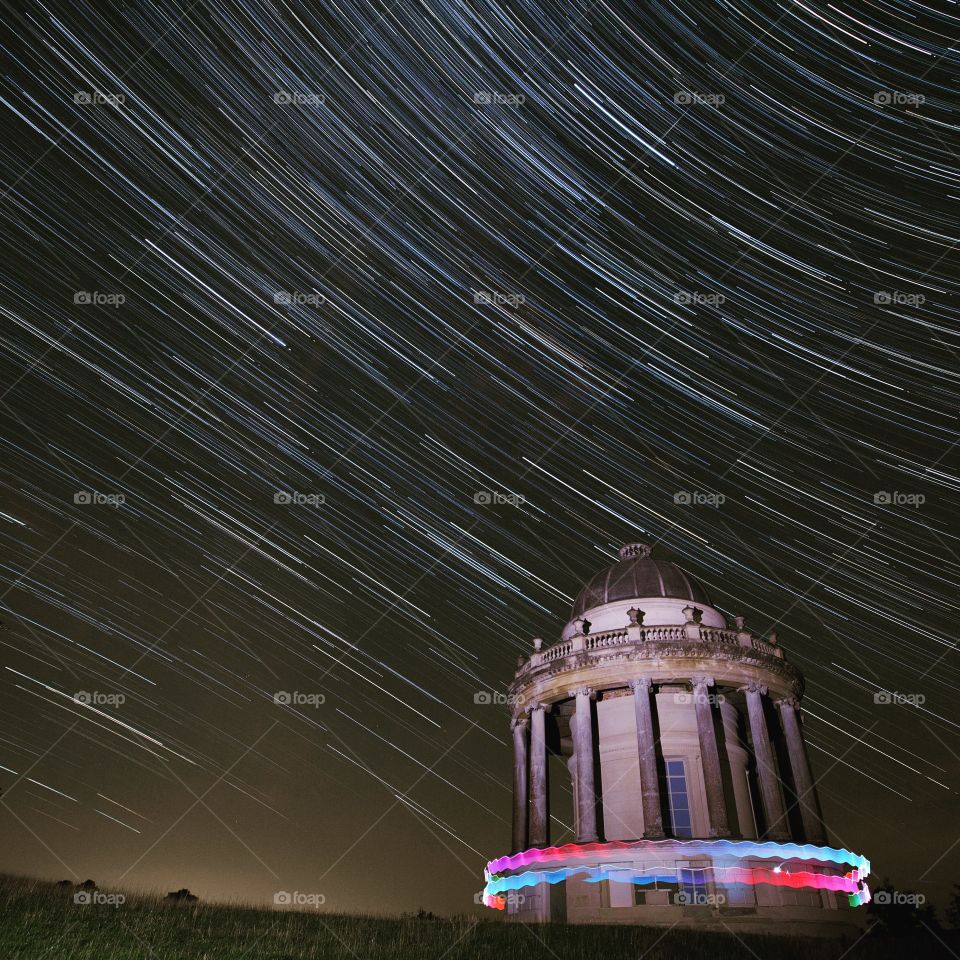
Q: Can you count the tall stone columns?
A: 7